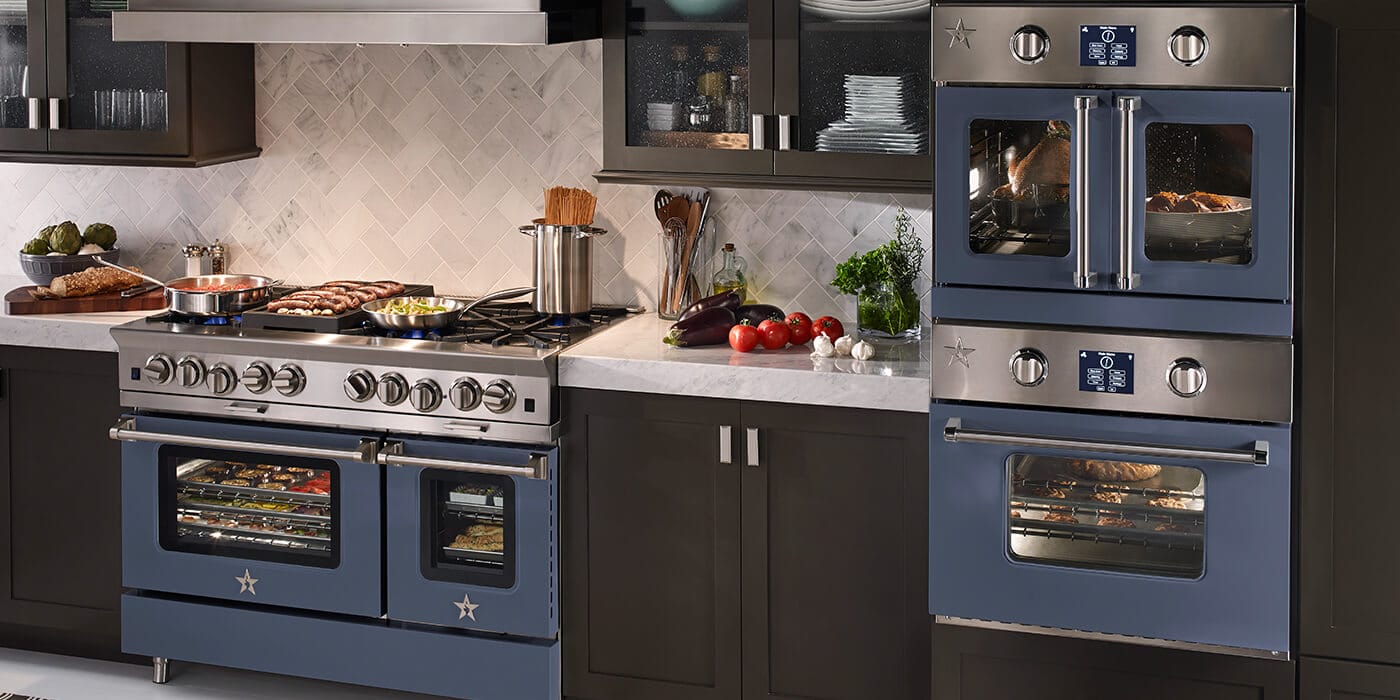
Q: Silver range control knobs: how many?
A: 10